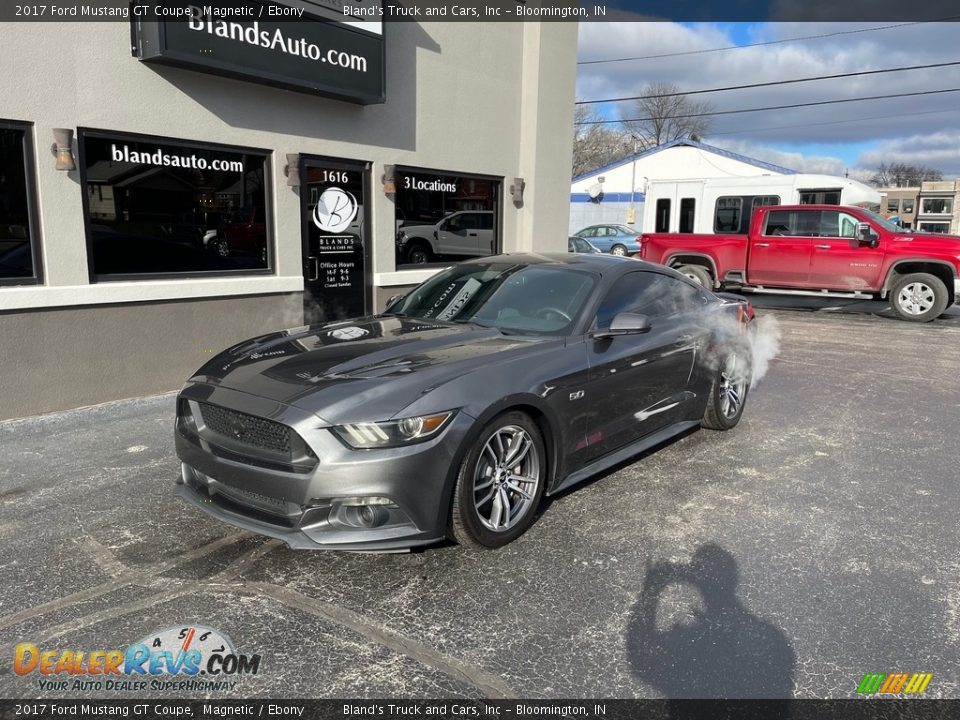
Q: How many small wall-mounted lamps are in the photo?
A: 4